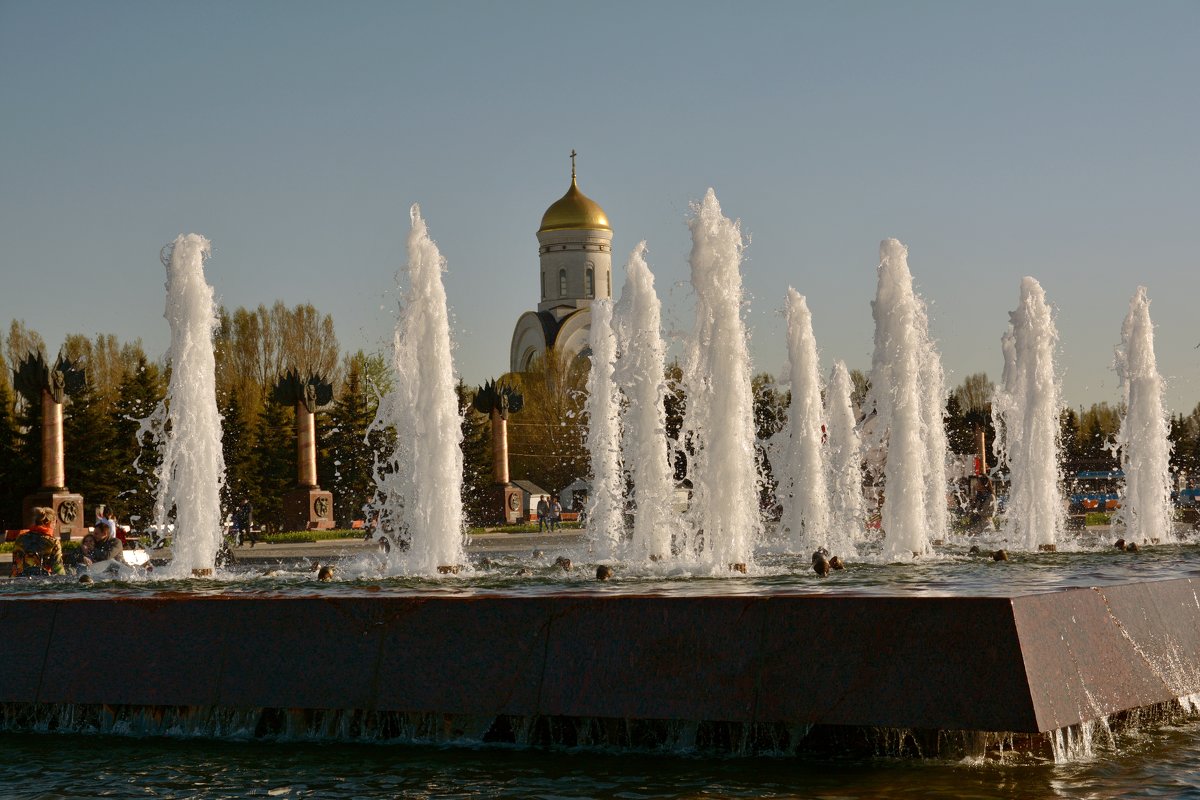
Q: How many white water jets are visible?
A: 11